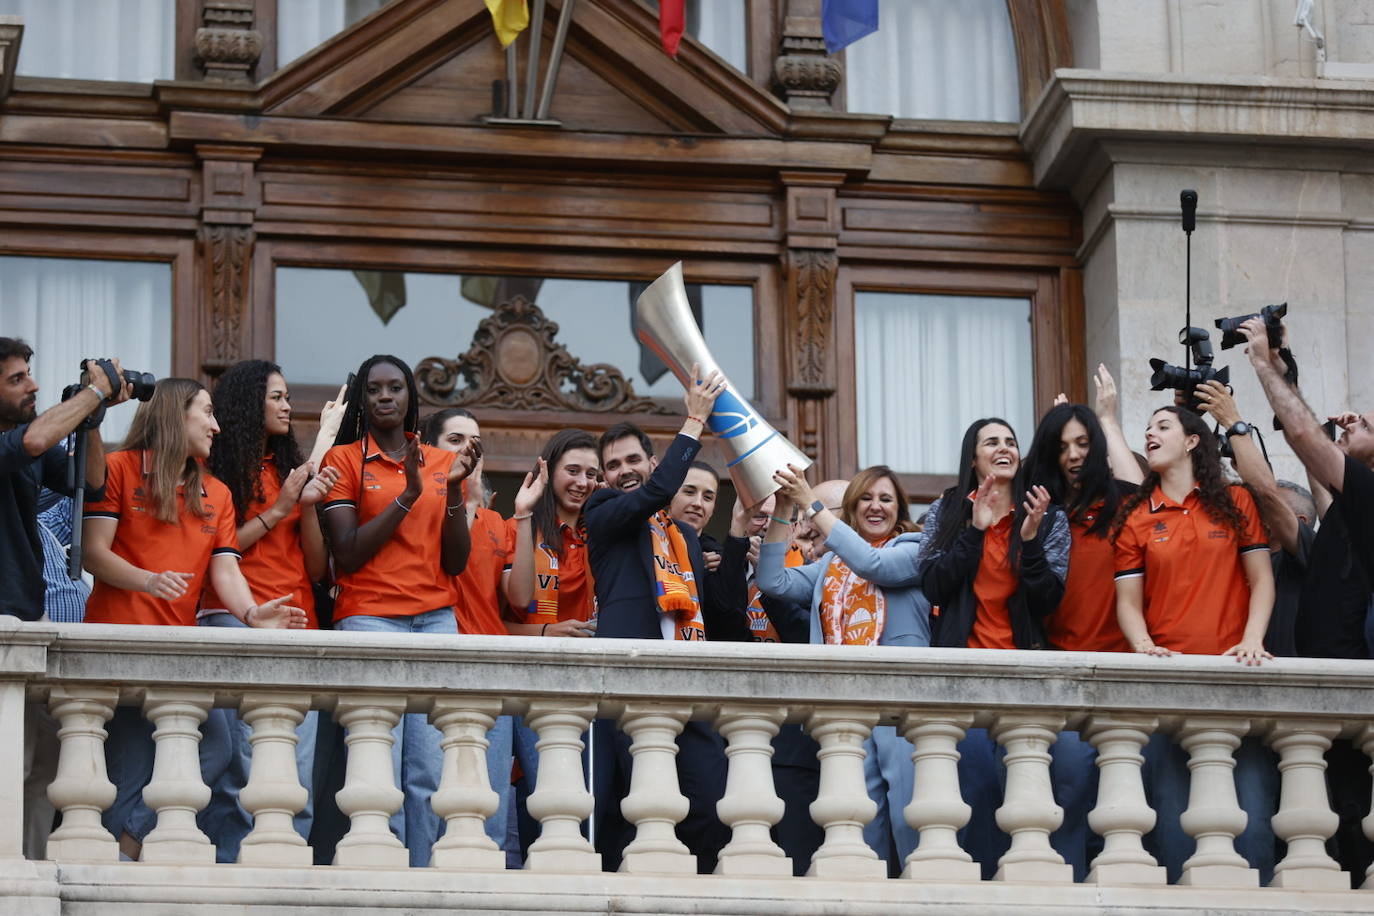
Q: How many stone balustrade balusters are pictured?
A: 15